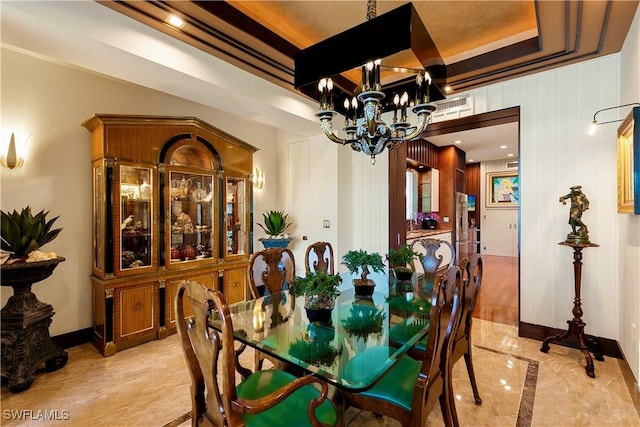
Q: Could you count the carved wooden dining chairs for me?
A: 6